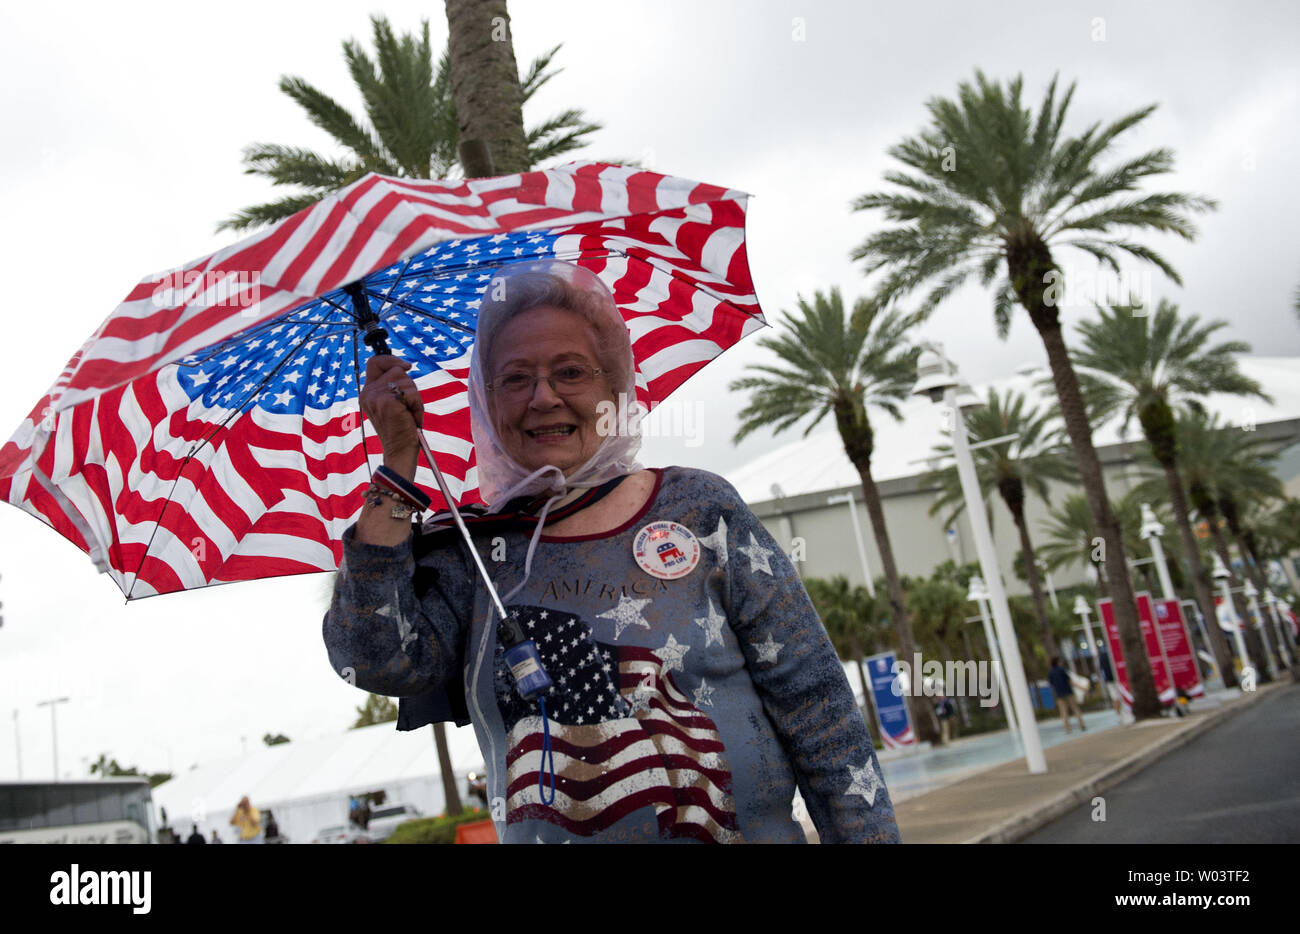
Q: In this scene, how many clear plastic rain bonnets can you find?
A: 1